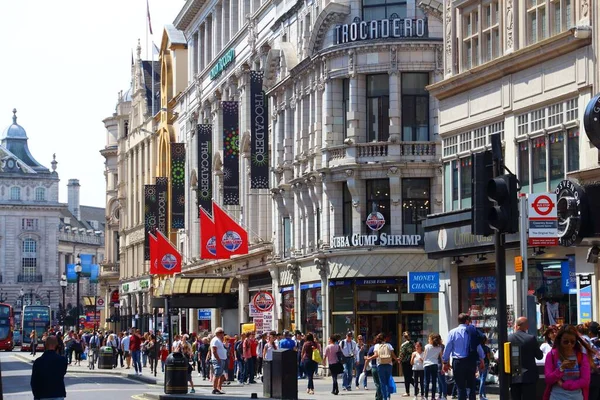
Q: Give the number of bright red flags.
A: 4